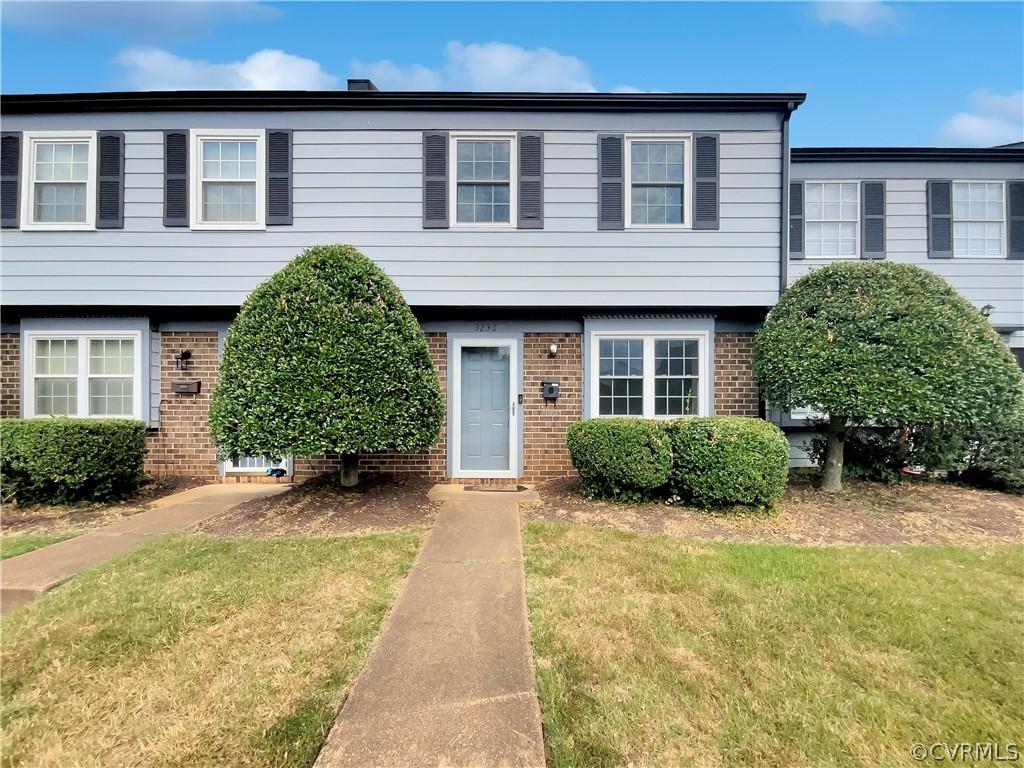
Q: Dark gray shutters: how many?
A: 12